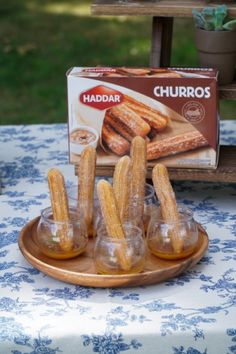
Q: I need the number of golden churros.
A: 6